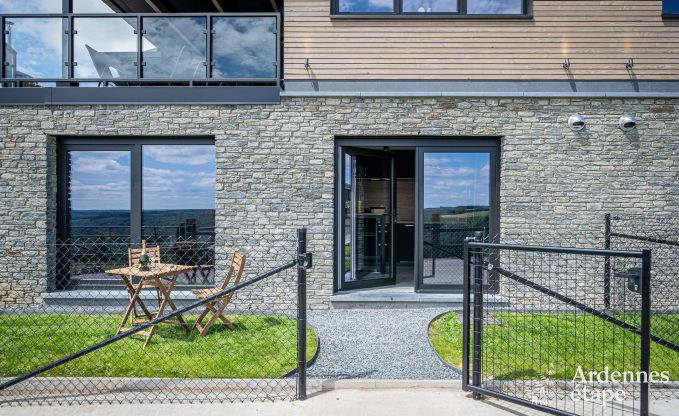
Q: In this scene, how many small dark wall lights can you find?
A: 3